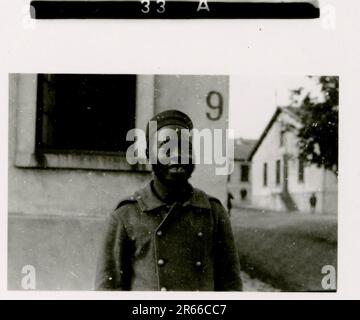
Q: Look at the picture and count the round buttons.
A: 5